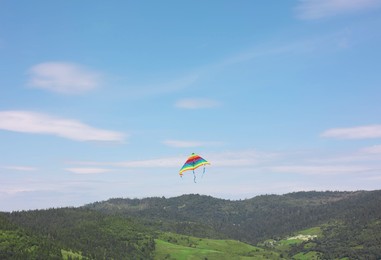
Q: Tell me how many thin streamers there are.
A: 3